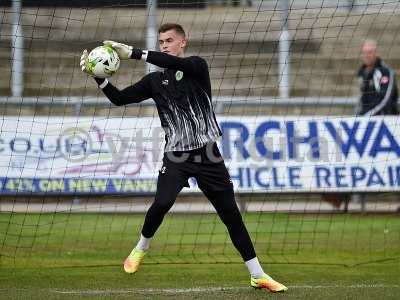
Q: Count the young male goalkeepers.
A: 1